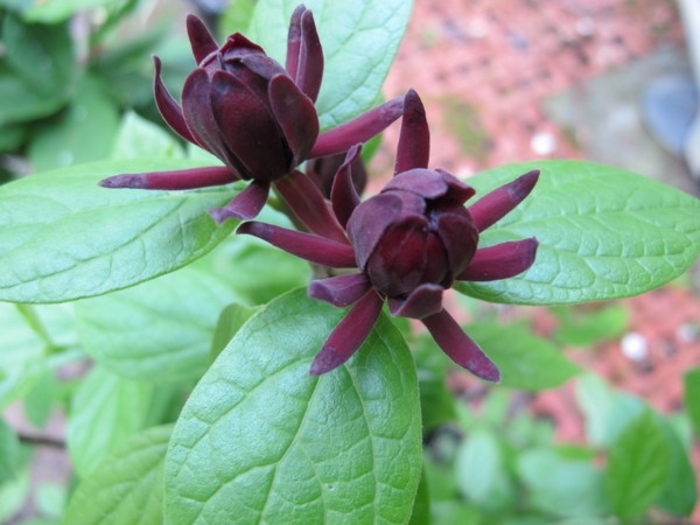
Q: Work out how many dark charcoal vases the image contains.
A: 0